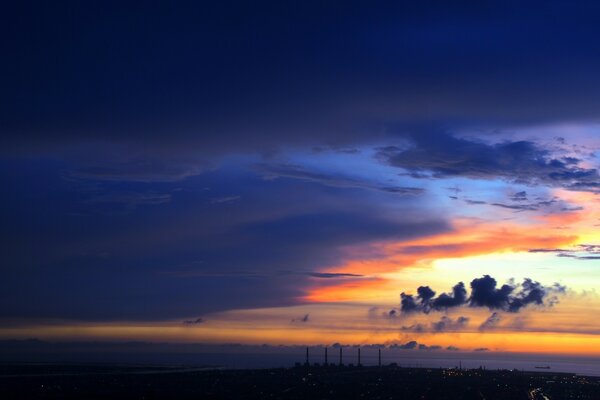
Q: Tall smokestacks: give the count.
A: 5